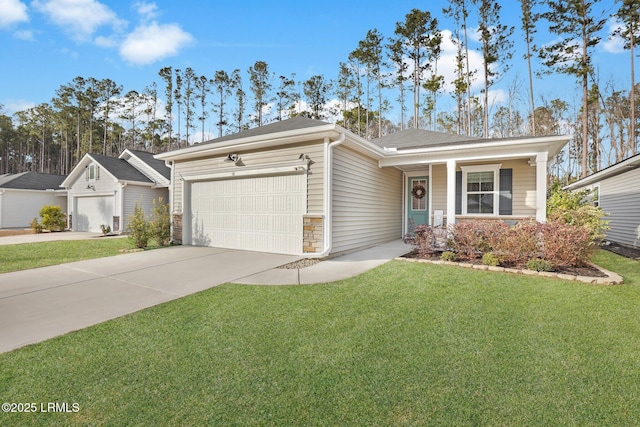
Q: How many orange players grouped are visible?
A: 0